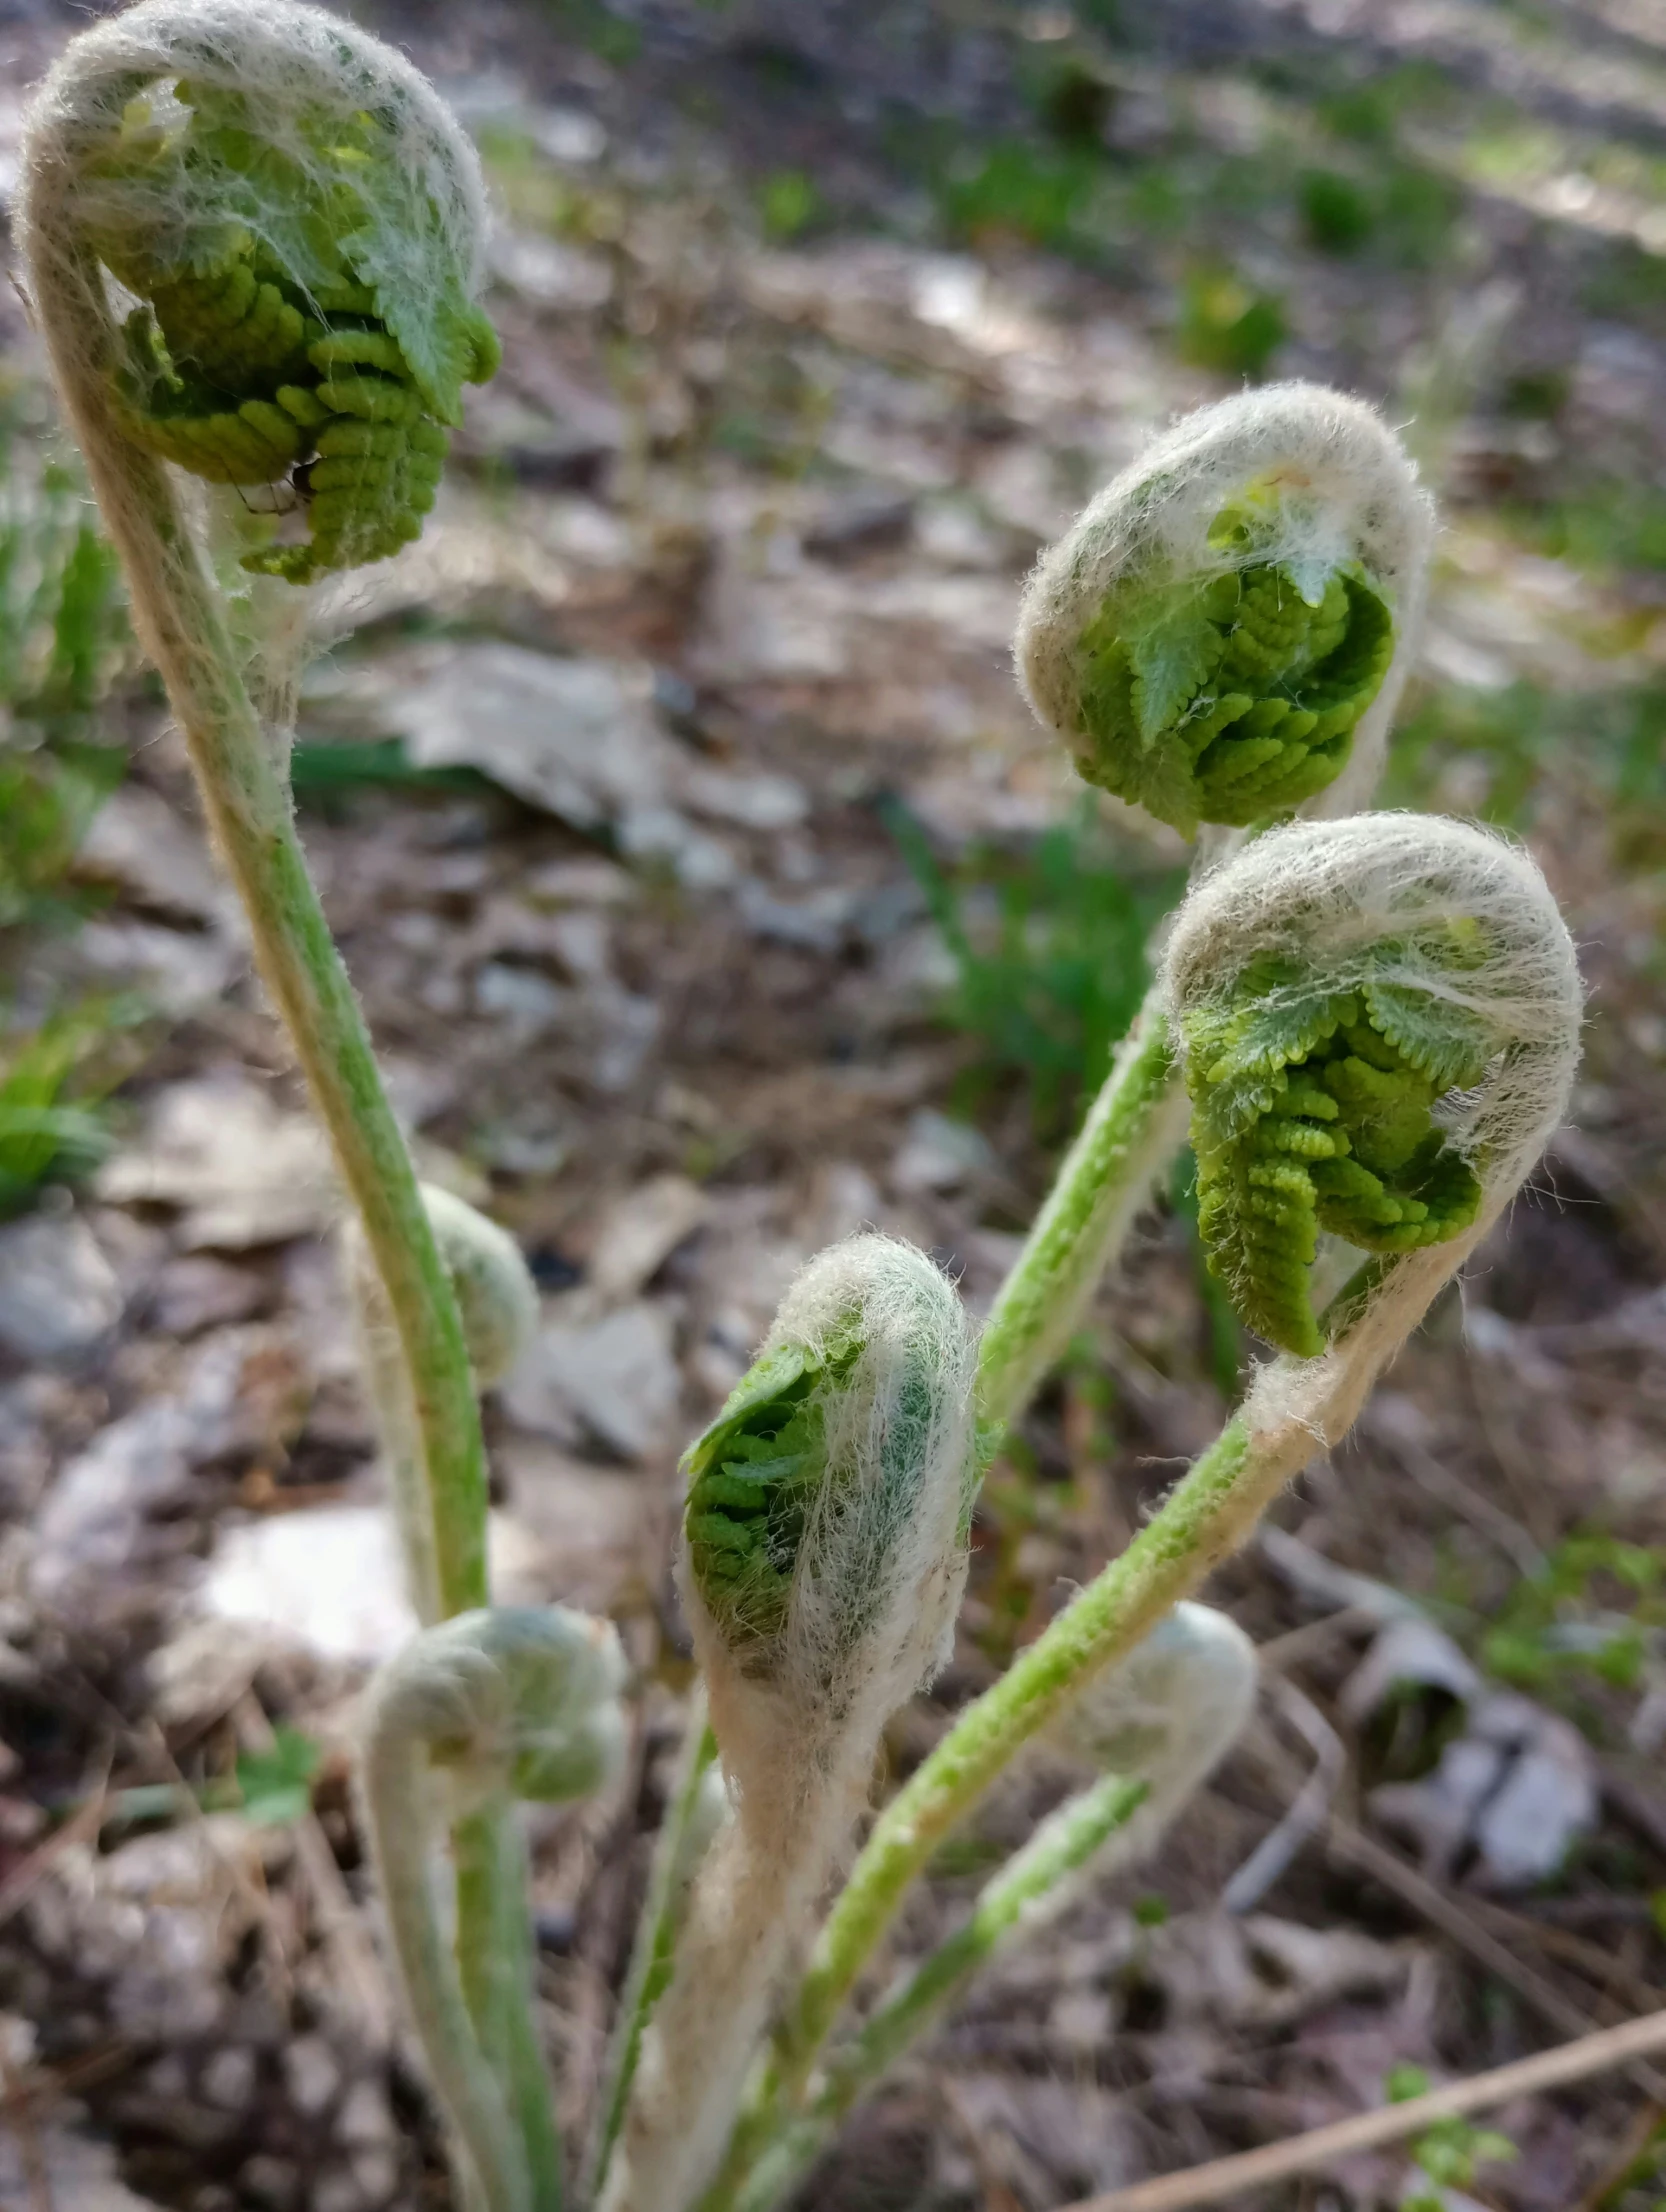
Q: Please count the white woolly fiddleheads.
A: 7